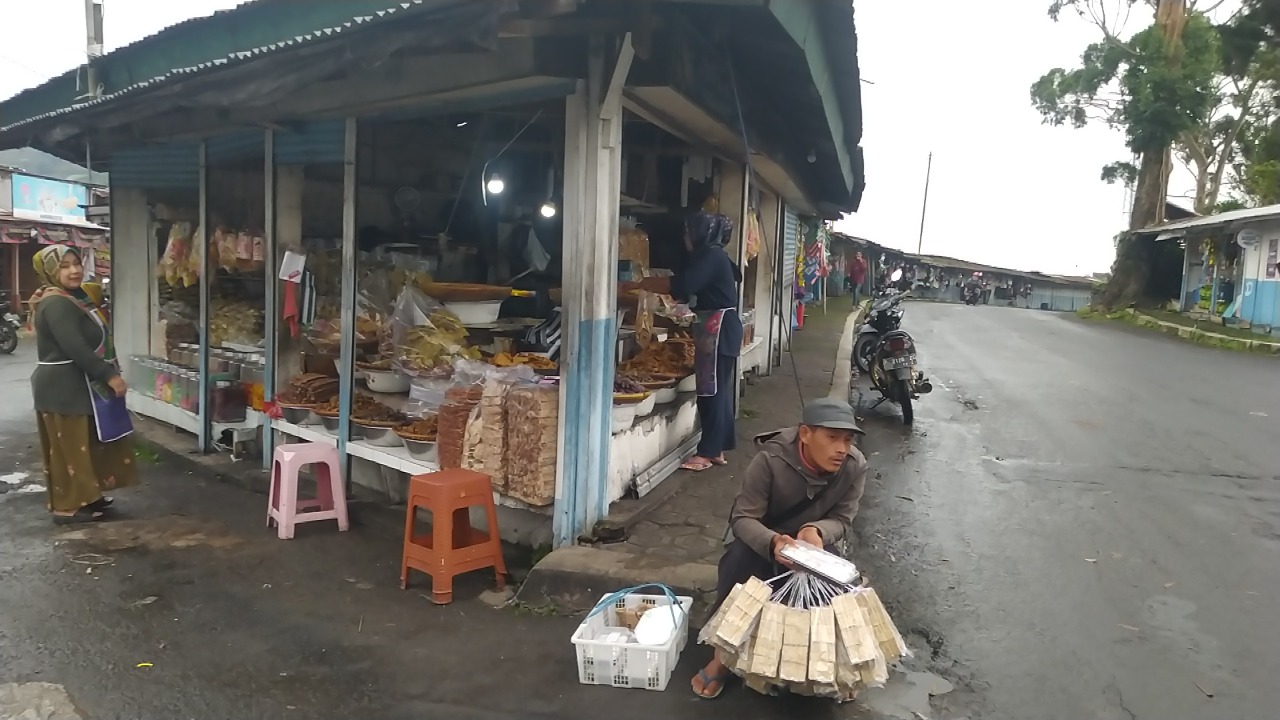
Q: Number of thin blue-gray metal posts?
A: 3